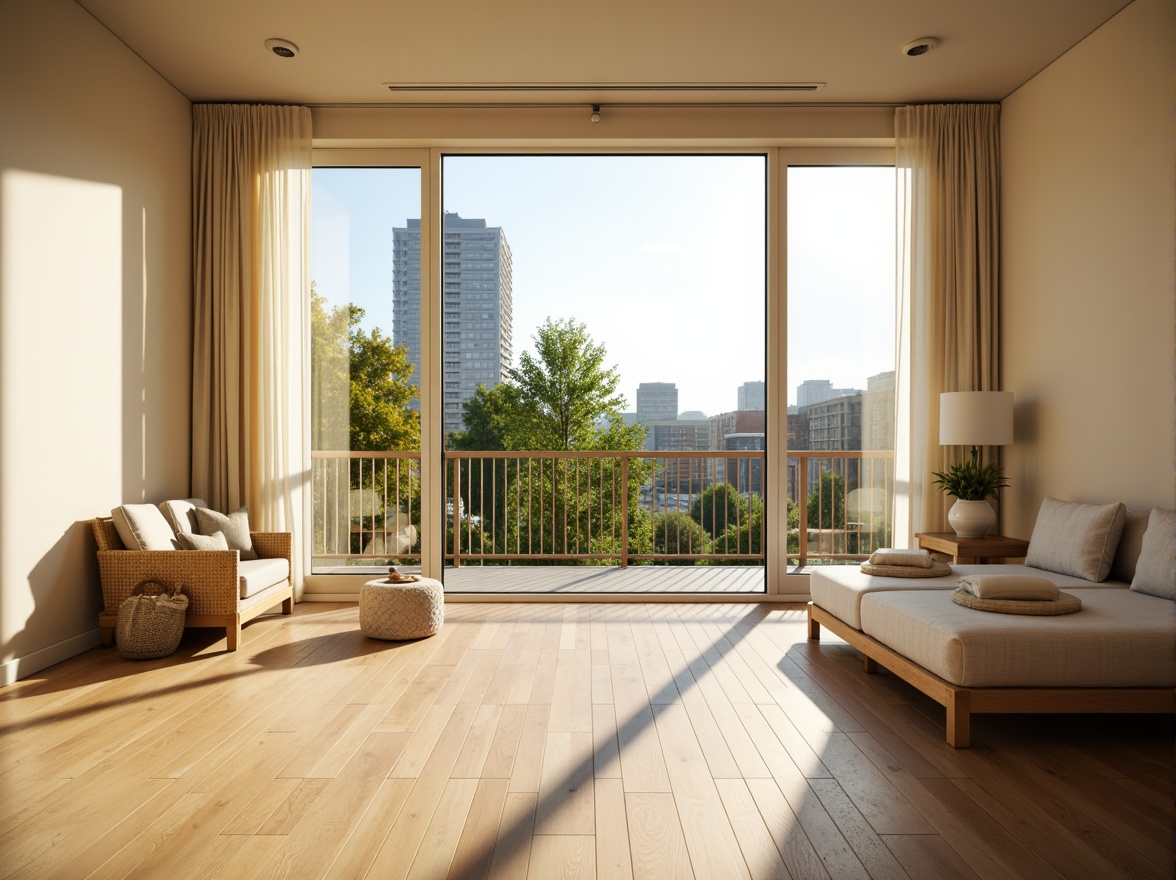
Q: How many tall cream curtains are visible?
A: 2